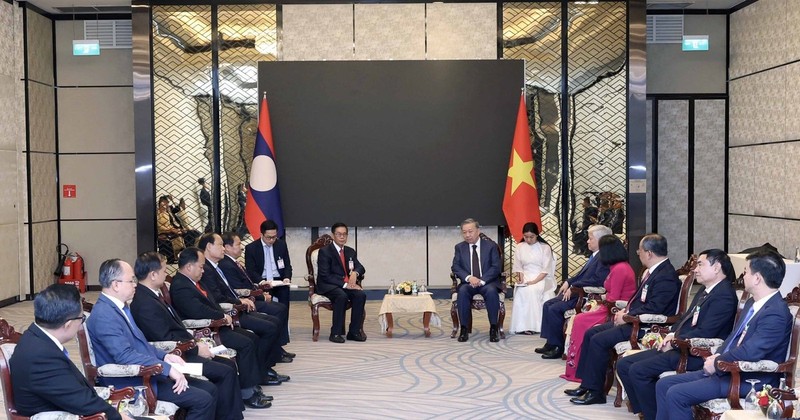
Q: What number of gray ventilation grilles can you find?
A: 2